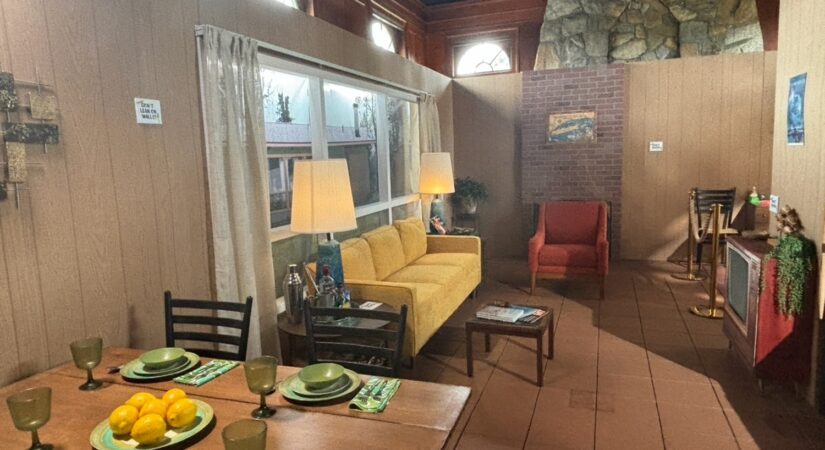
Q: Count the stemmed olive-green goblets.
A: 4